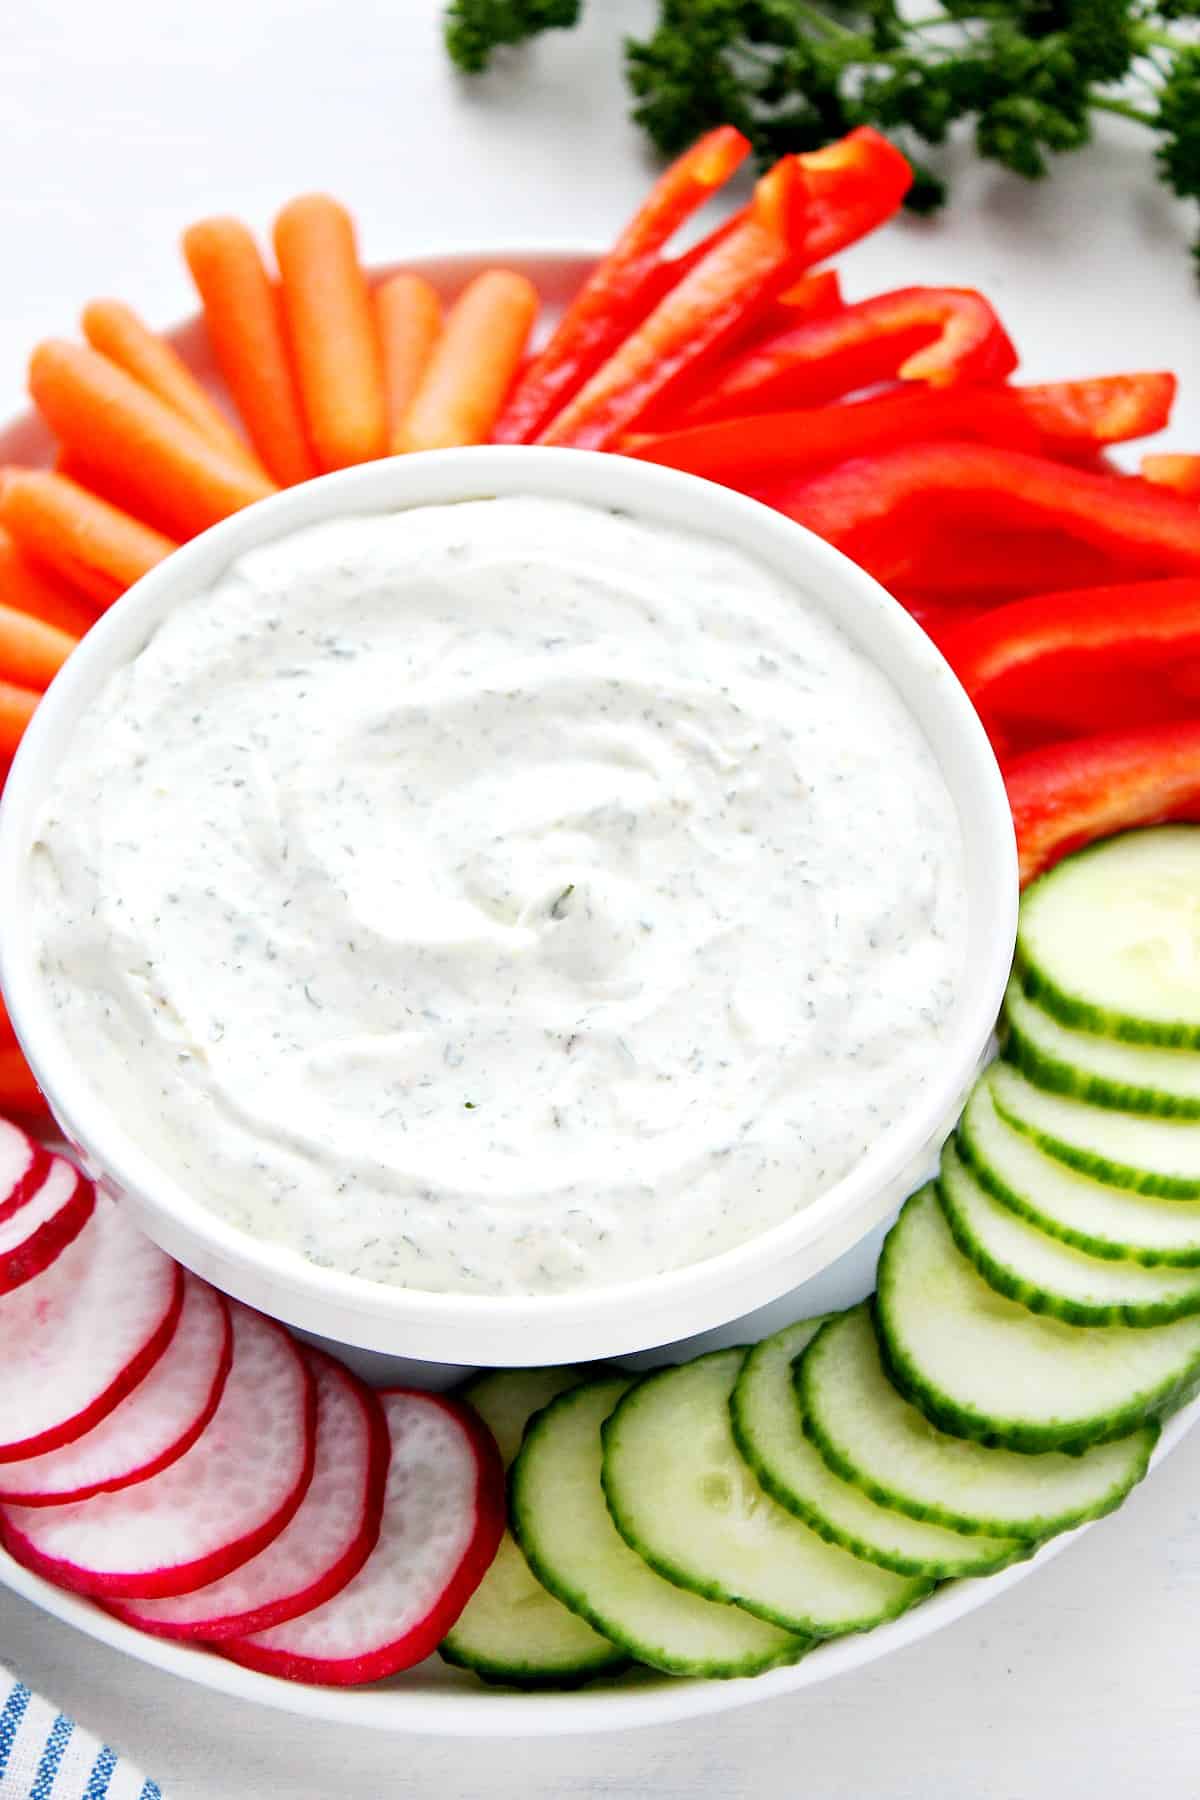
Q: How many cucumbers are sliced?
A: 11